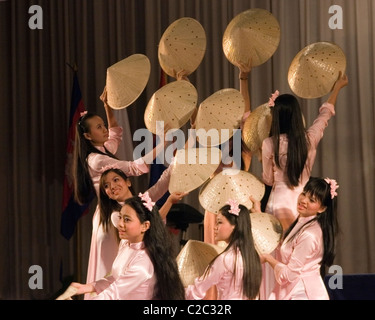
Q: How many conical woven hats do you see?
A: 11